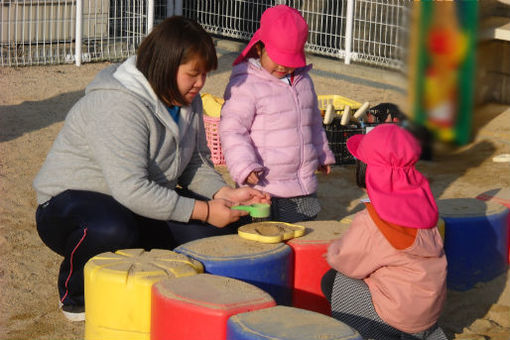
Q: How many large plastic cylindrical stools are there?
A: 8